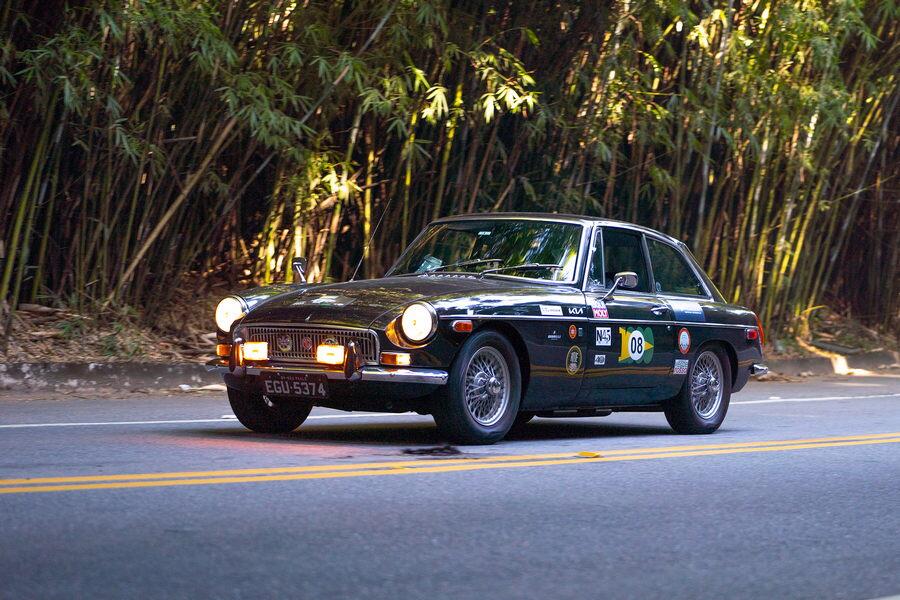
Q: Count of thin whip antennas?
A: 1